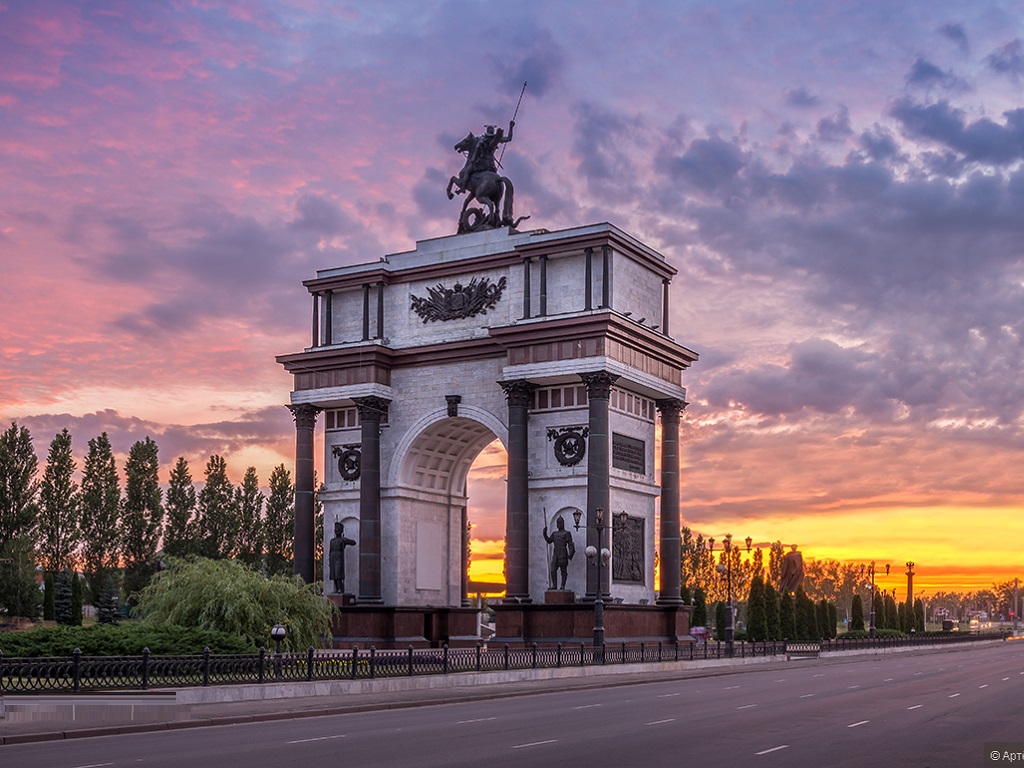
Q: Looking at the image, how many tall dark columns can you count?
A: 5